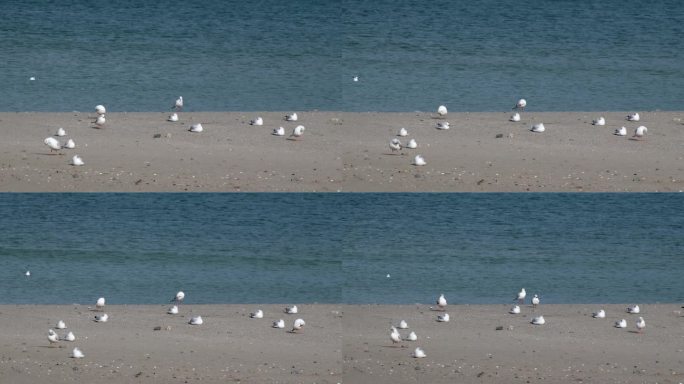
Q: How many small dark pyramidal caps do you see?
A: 0